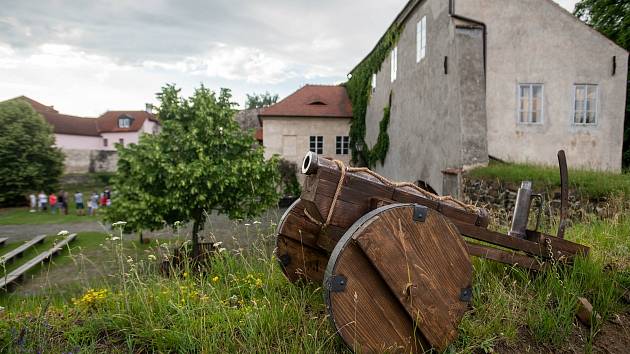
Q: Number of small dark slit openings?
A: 2